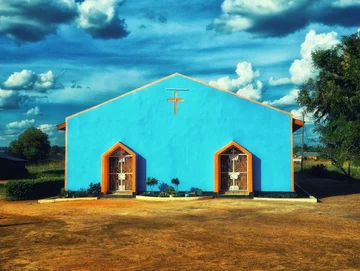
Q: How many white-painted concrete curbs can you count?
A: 3